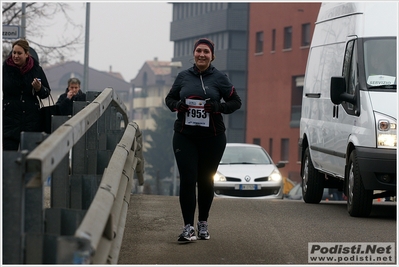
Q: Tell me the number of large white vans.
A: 1